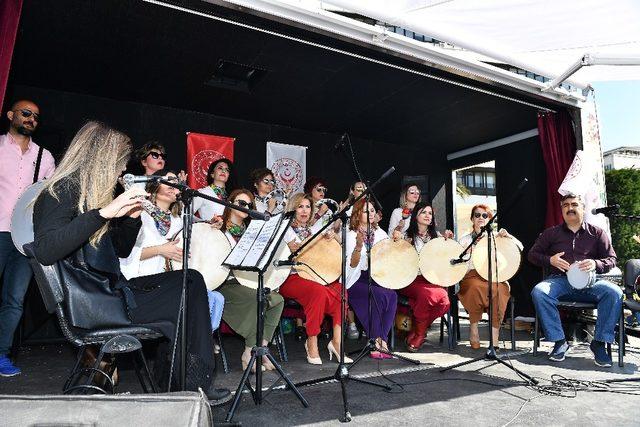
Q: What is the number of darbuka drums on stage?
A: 1